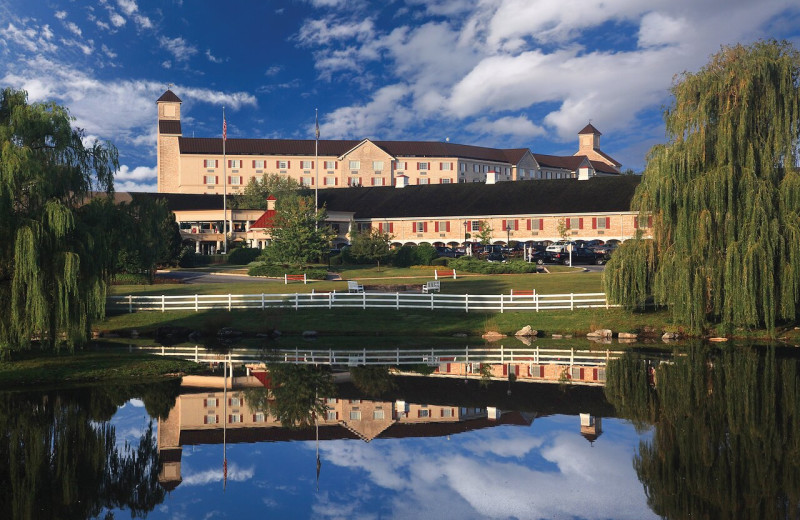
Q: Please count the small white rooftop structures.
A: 3